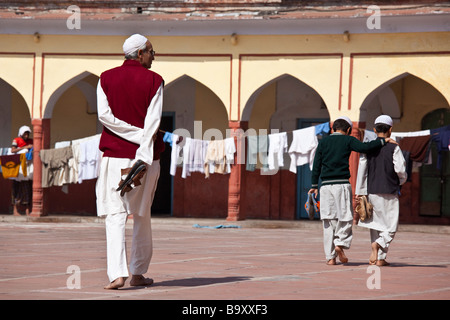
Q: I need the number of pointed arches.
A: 5